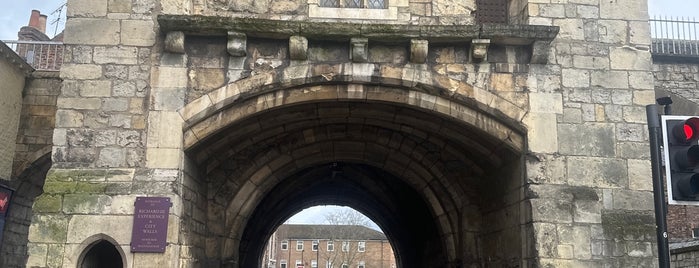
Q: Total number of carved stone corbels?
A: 7